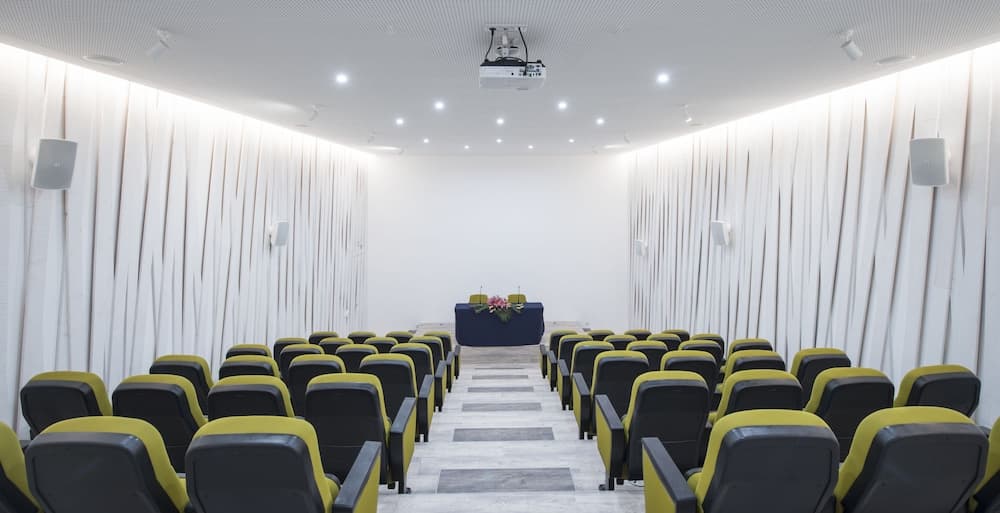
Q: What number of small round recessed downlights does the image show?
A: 12